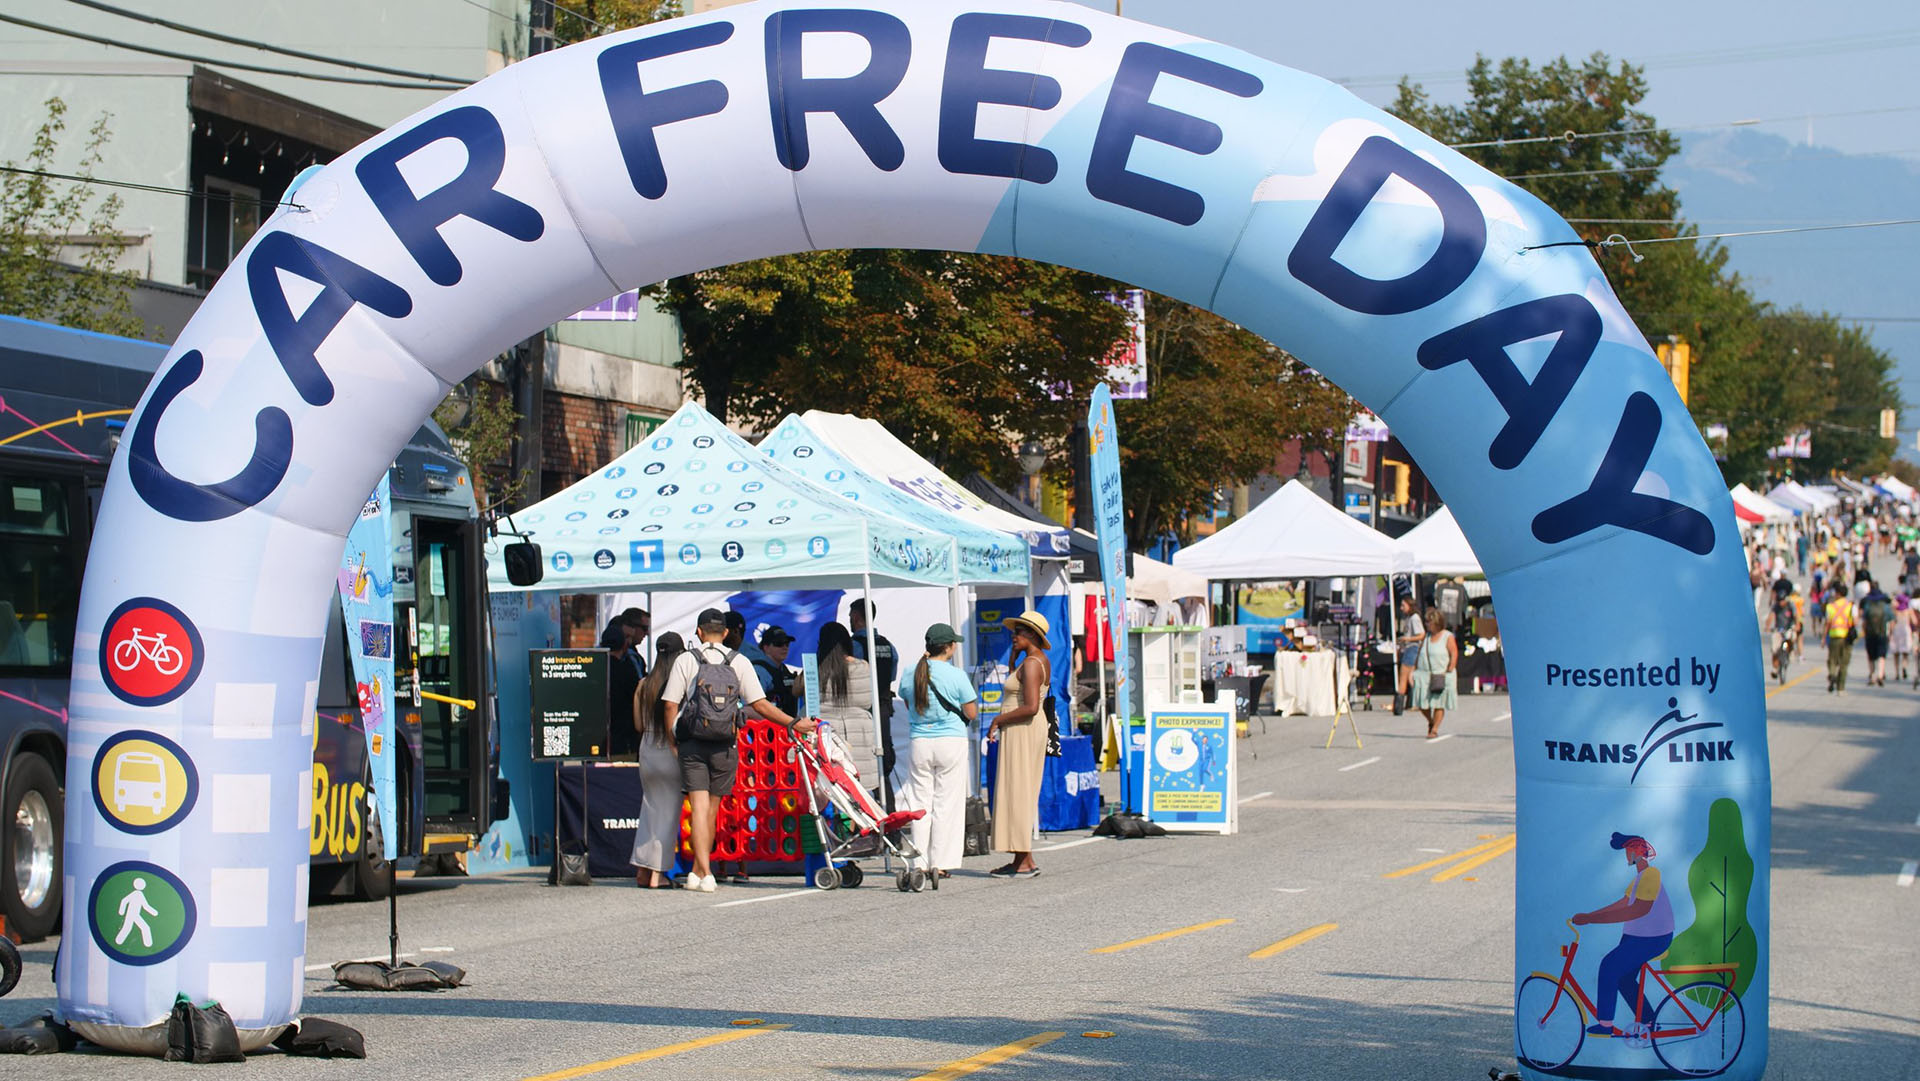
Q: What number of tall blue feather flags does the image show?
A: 2